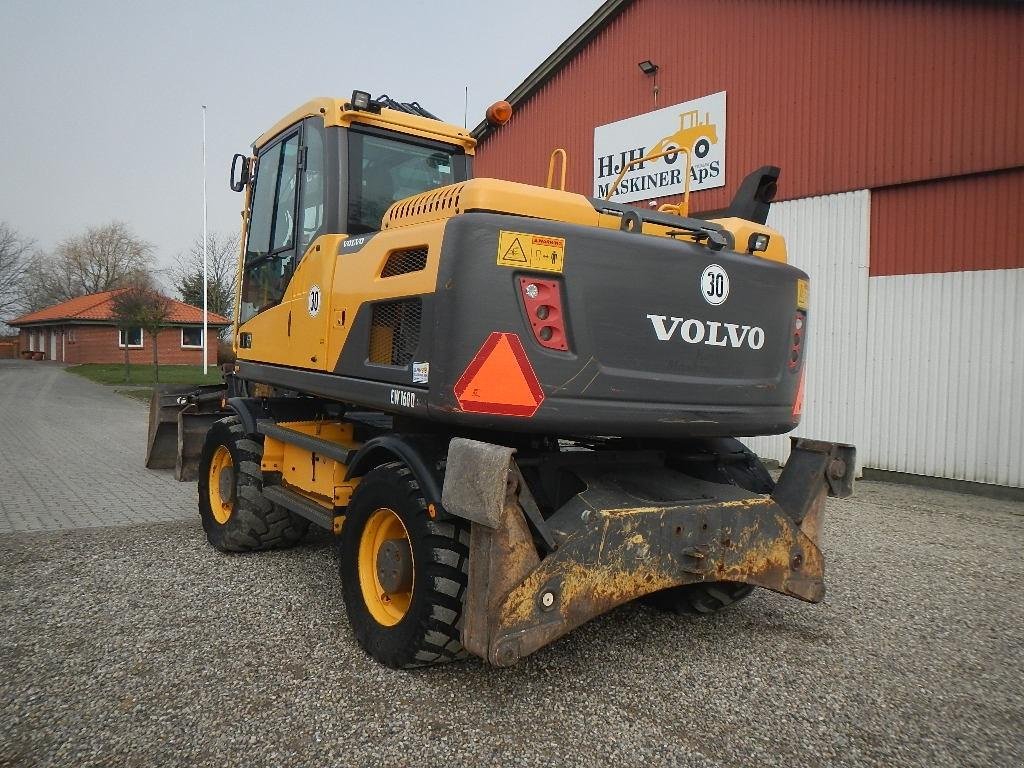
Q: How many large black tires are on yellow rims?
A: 2